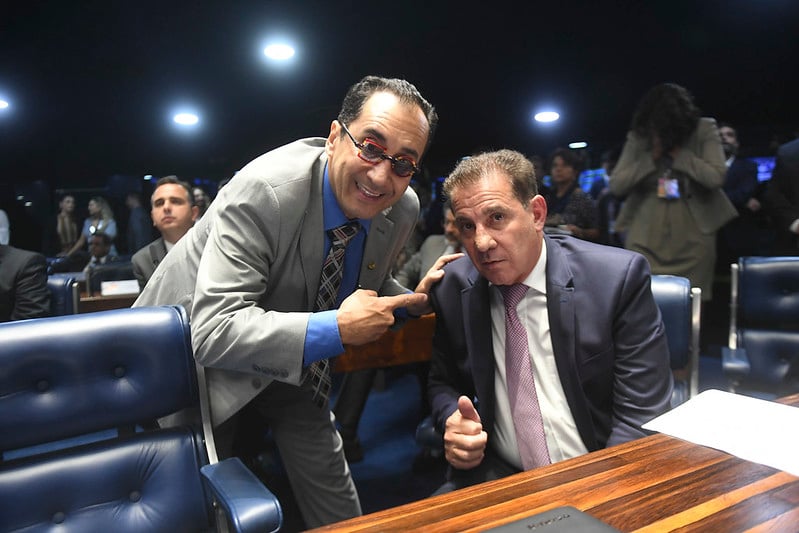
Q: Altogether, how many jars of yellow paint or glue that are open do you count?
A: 0